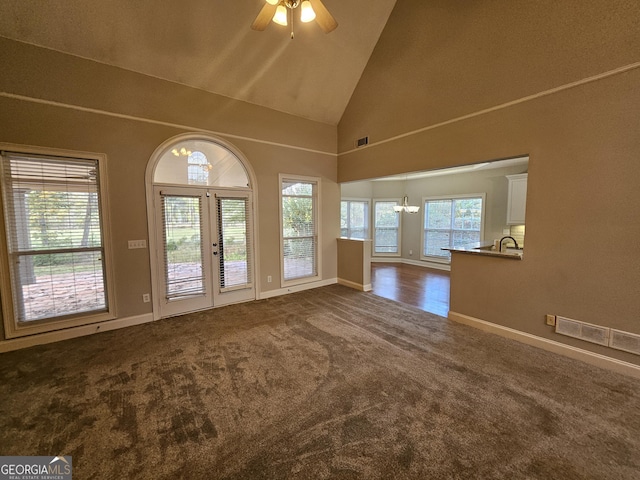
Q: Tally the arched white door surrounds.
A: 1